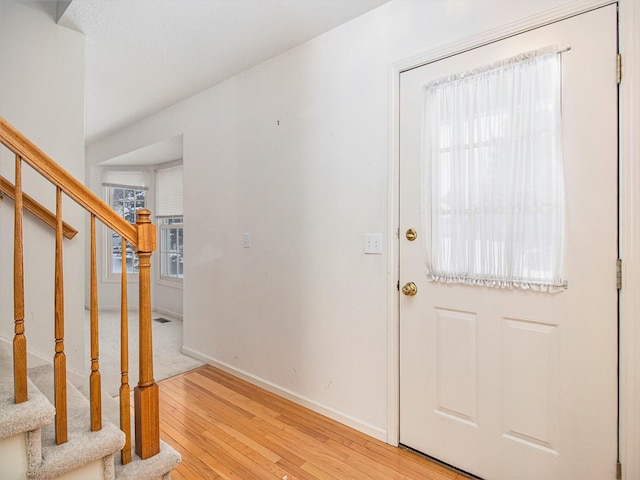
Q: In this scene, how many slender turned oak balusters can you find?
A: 4